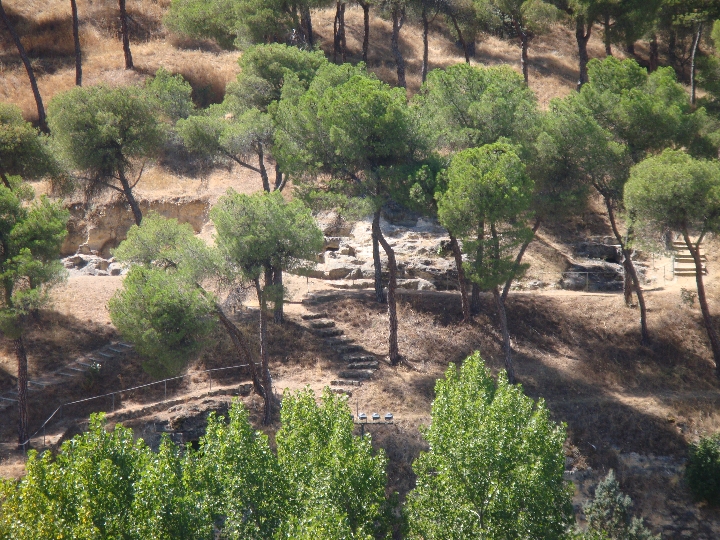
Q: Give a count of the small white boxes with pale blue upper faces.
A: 3